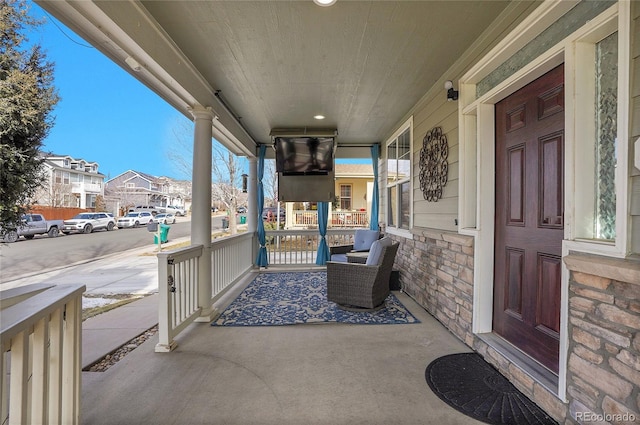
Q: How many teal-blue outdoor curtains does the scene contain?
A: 3